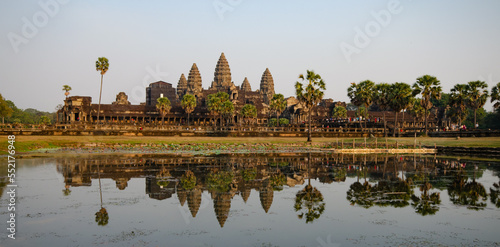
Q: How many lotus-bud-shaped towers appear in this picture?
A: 5